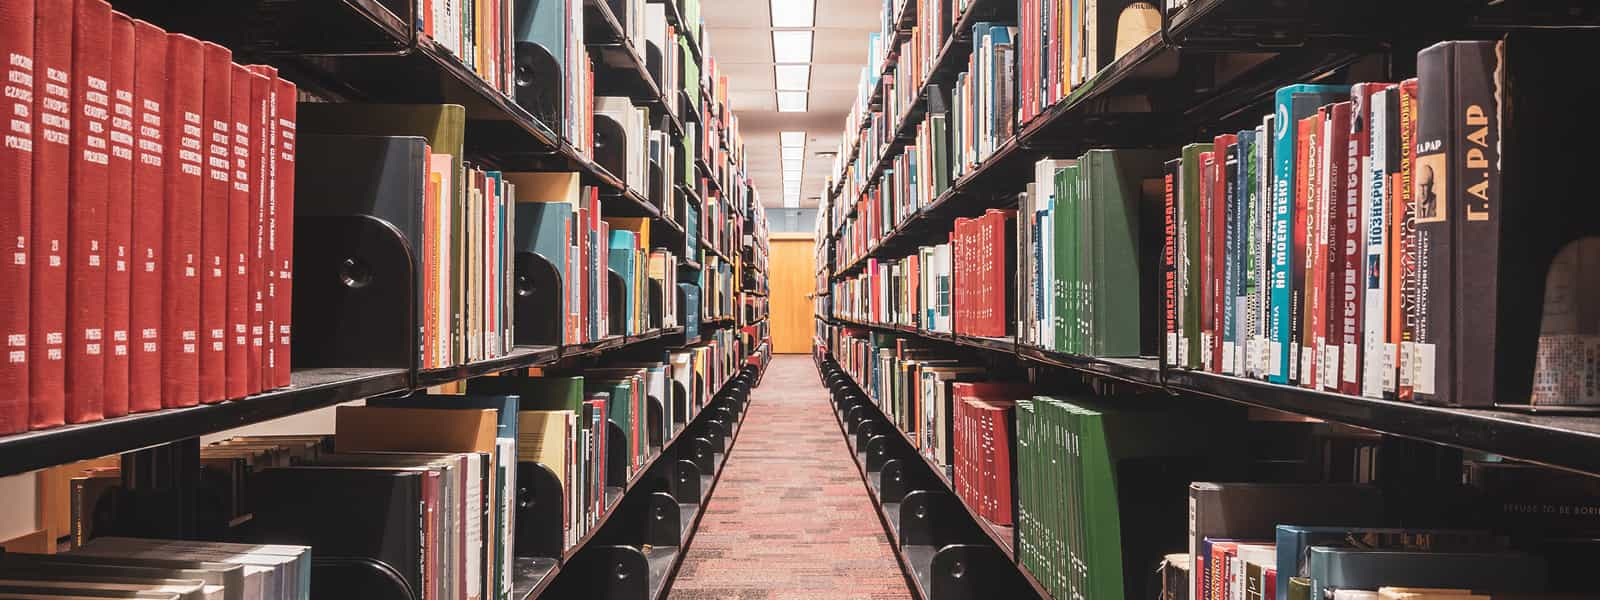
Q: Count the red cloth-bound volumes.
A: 11